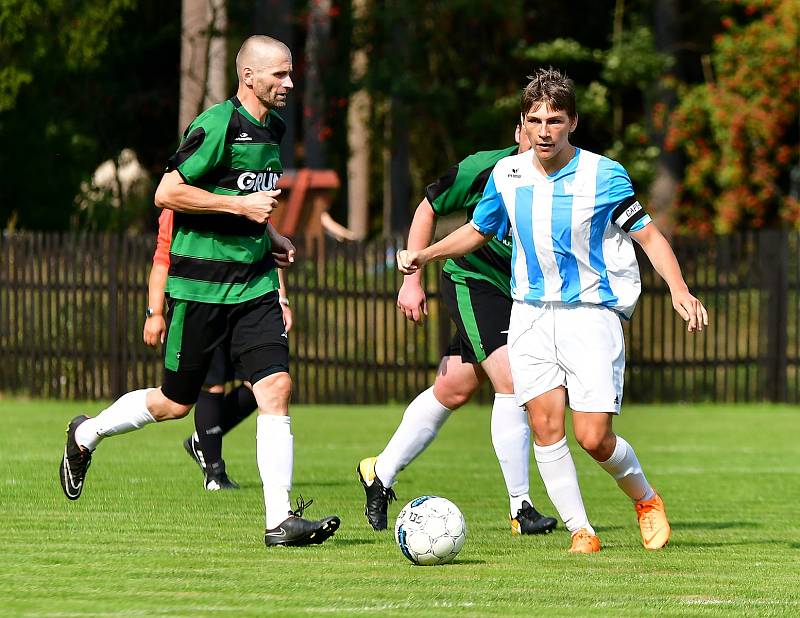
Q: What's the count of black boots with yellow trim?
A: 2